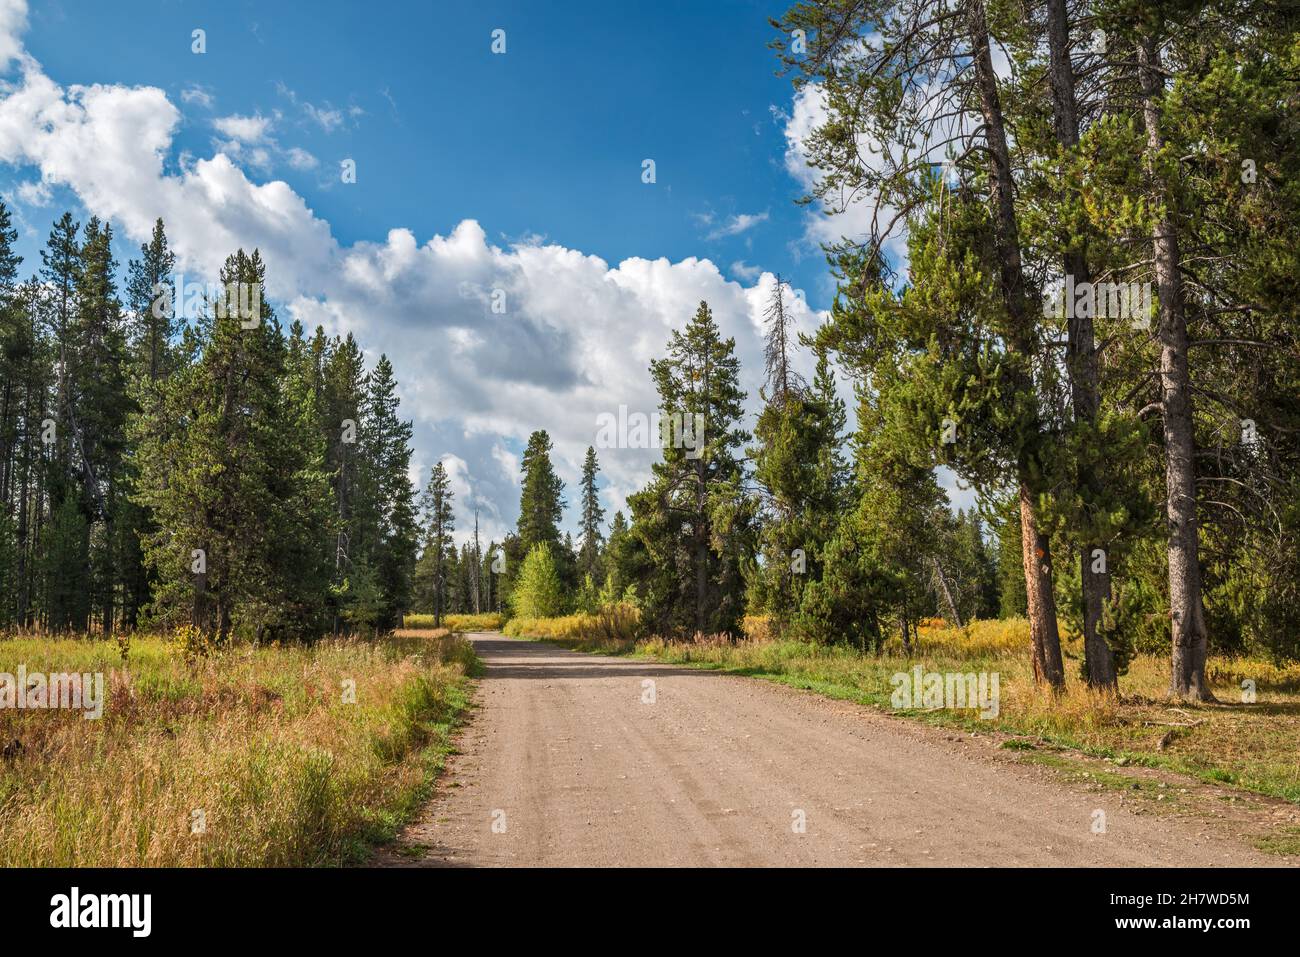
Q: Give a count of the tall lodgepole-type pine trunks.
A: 3